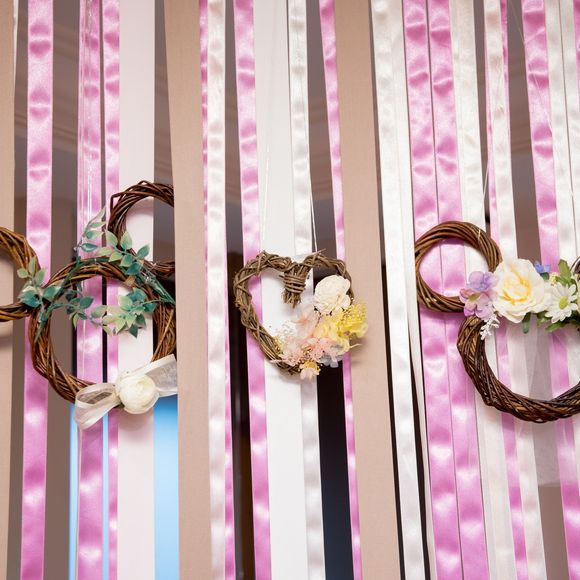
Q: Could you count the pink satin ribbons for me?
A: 11